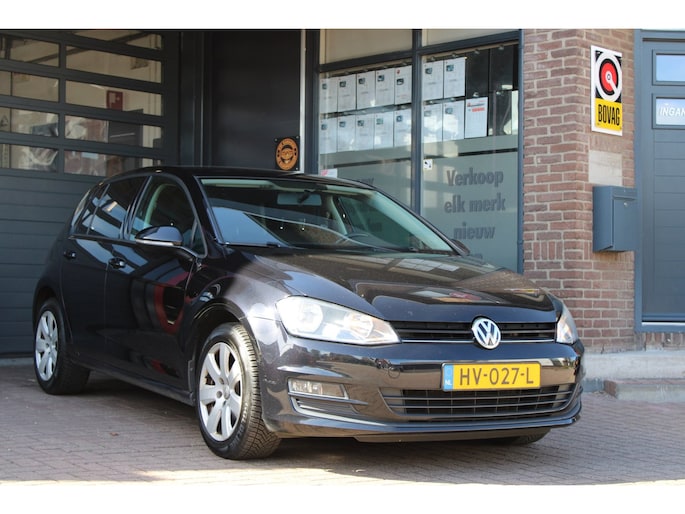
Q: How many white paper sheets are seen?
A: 15